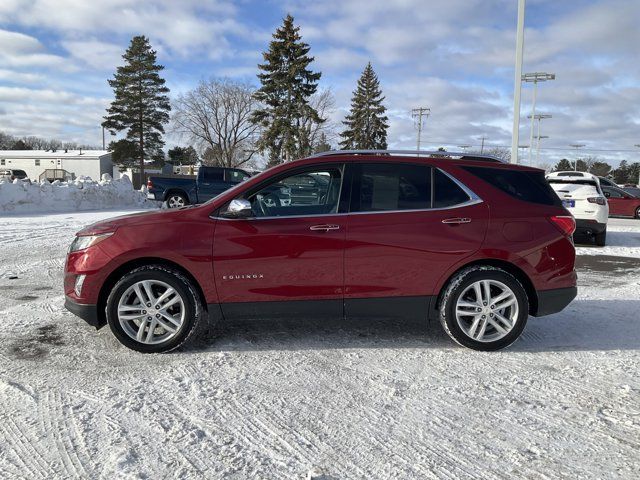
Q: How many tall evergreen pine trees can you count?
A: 3